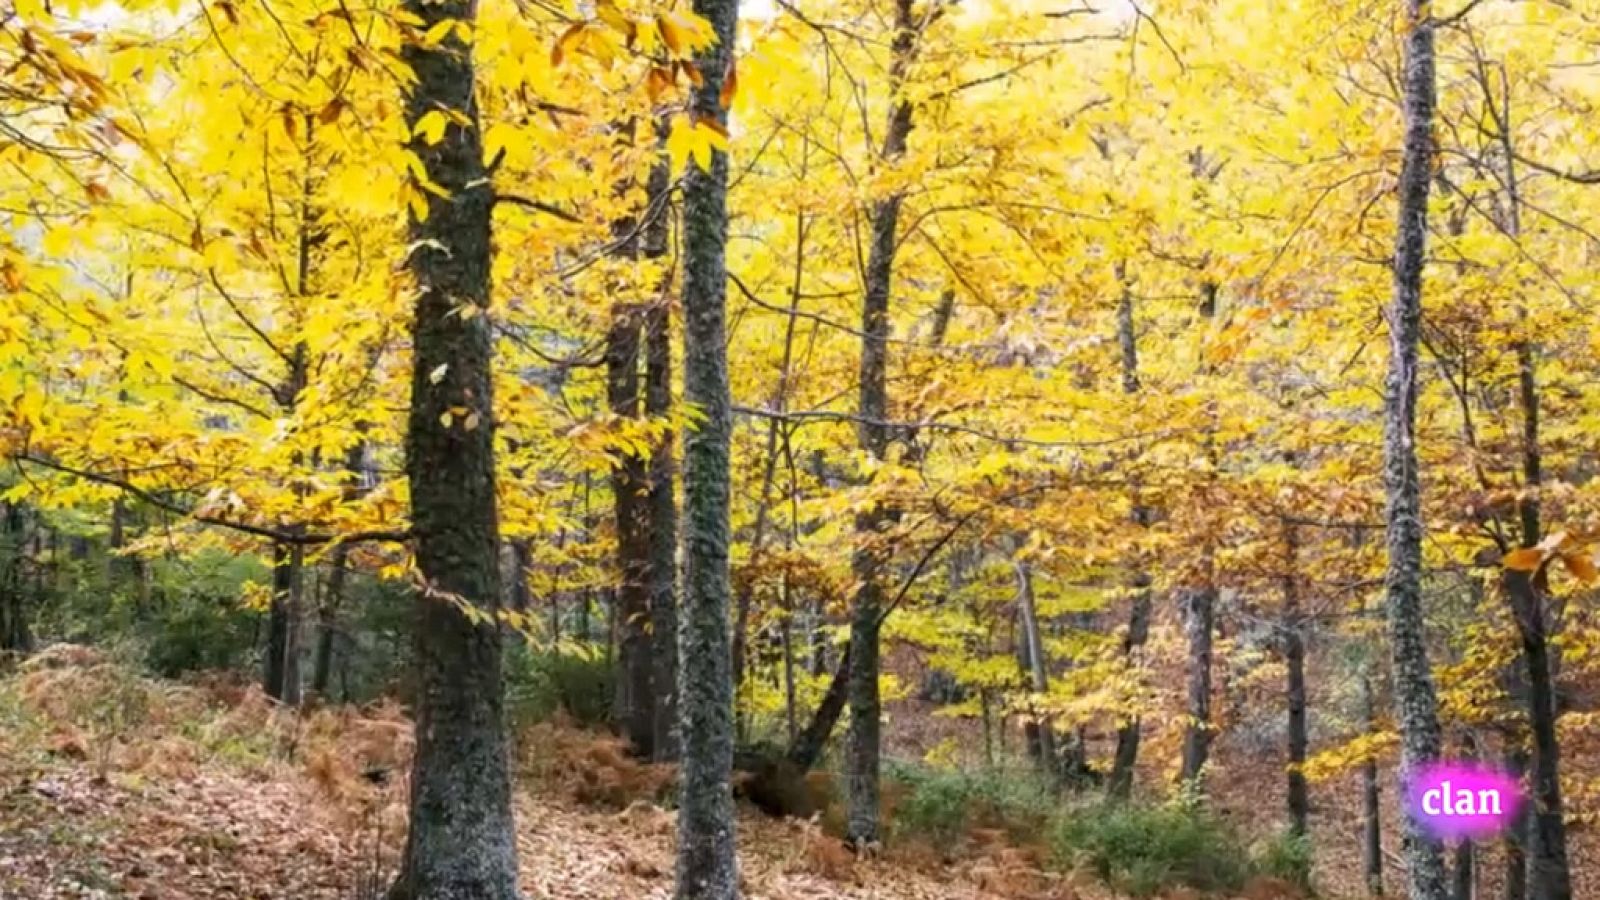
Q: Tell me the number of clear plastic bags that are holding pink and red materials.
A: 0